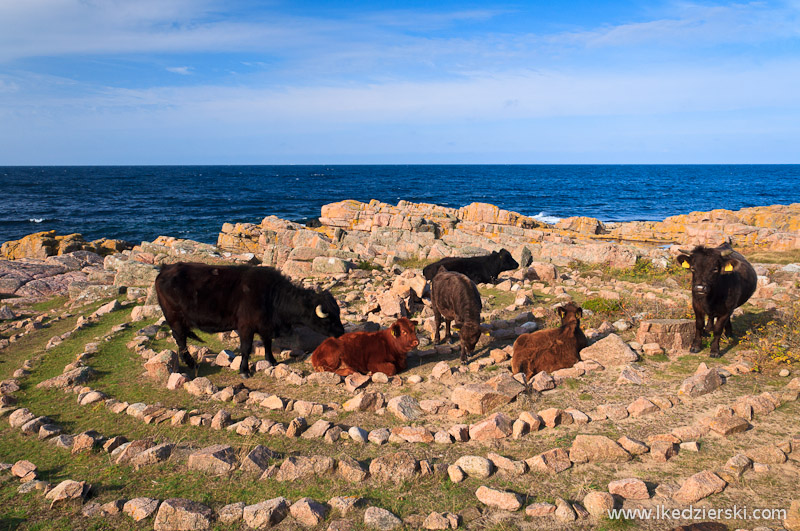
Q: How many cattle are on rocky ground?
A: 6